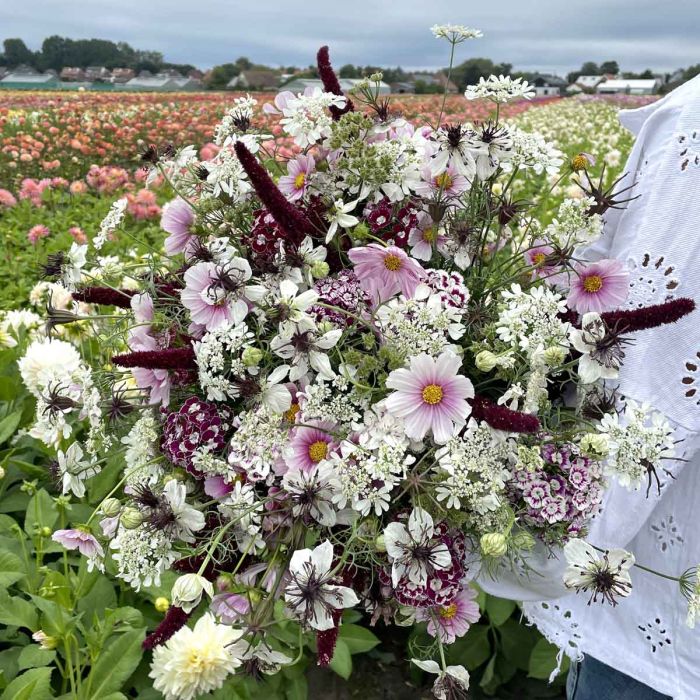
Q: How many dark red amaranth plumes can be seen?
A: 8